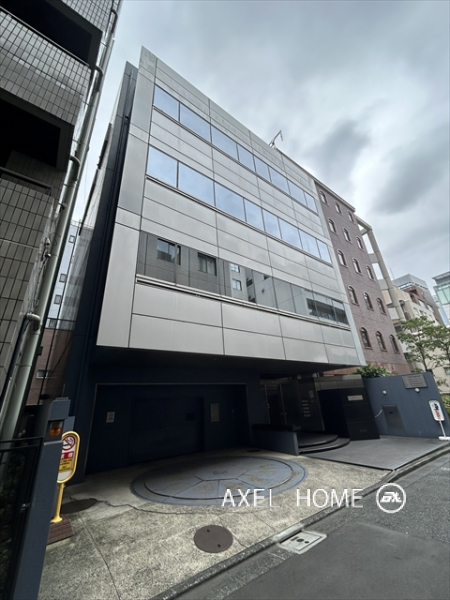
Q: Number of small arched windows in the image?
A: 15